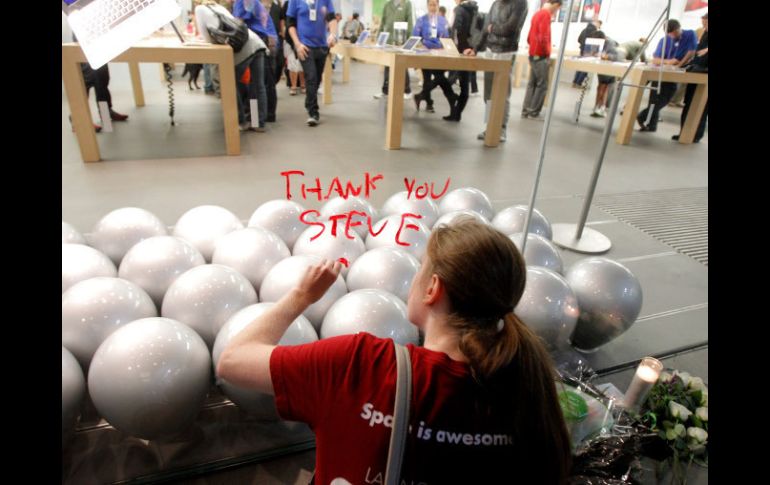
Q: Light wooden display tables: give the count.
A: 3